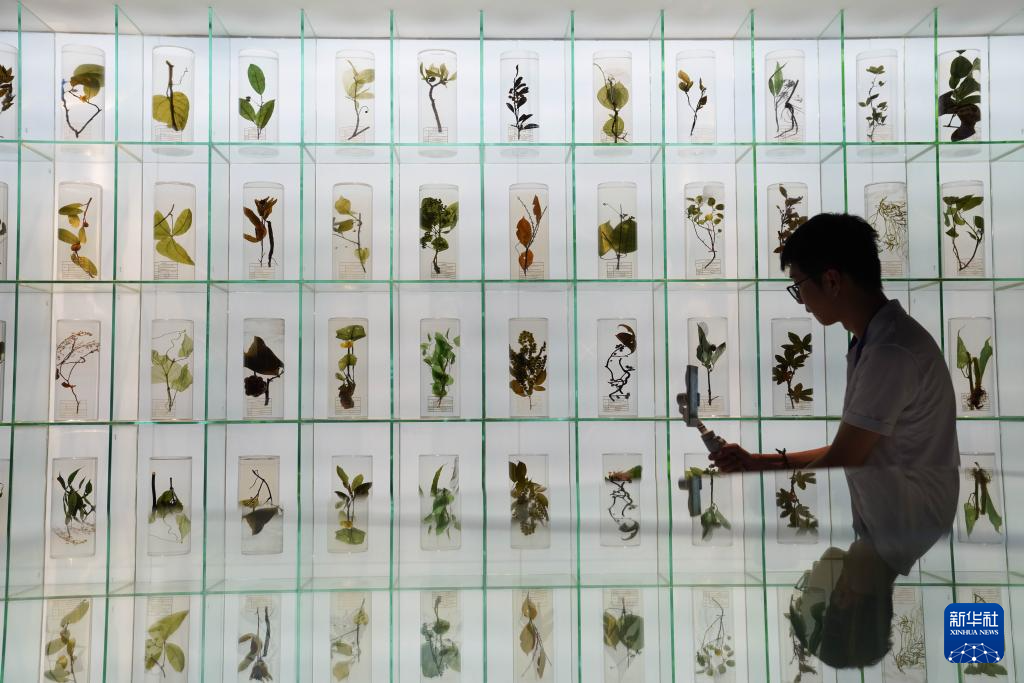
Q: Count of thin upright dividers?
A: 11